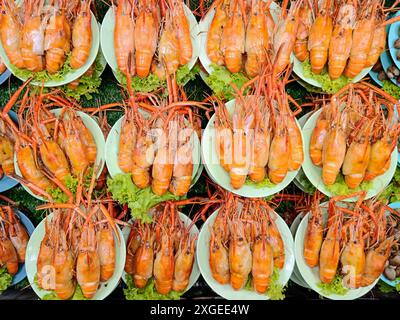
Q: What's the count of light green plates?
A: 12